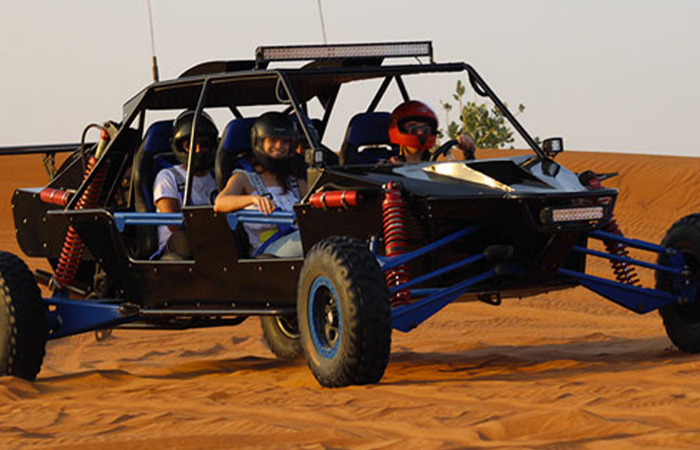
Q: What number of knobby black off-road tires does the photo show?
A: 4